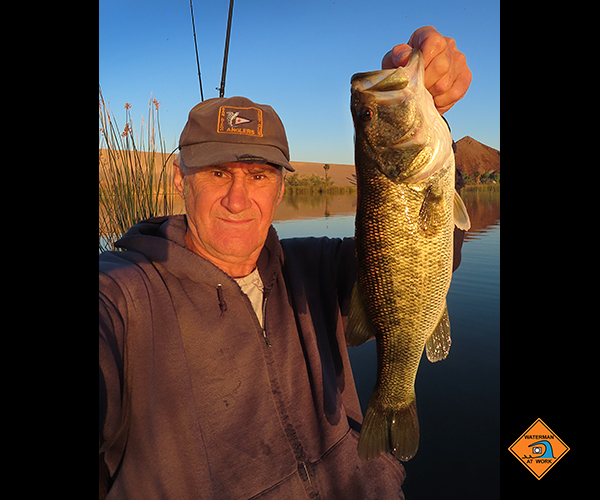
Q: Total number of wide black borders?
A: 2